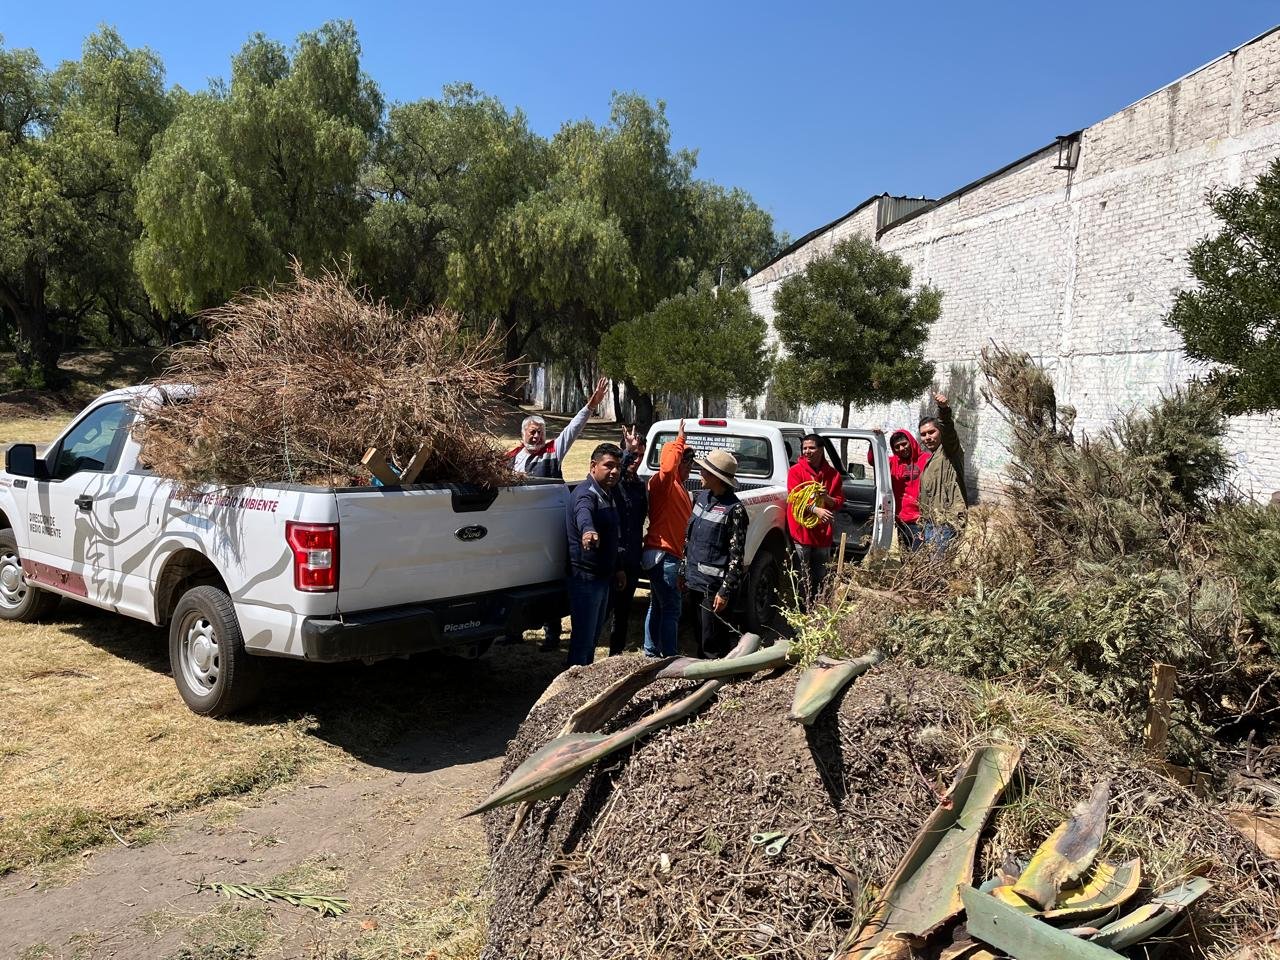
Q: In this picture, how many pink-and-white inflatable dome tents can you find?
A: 0